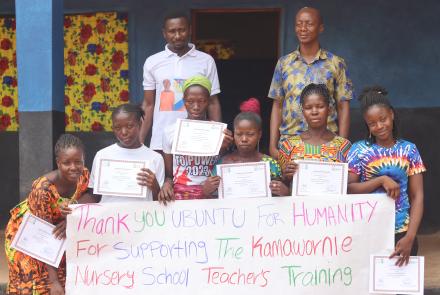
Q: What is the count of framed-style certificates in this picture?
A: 6